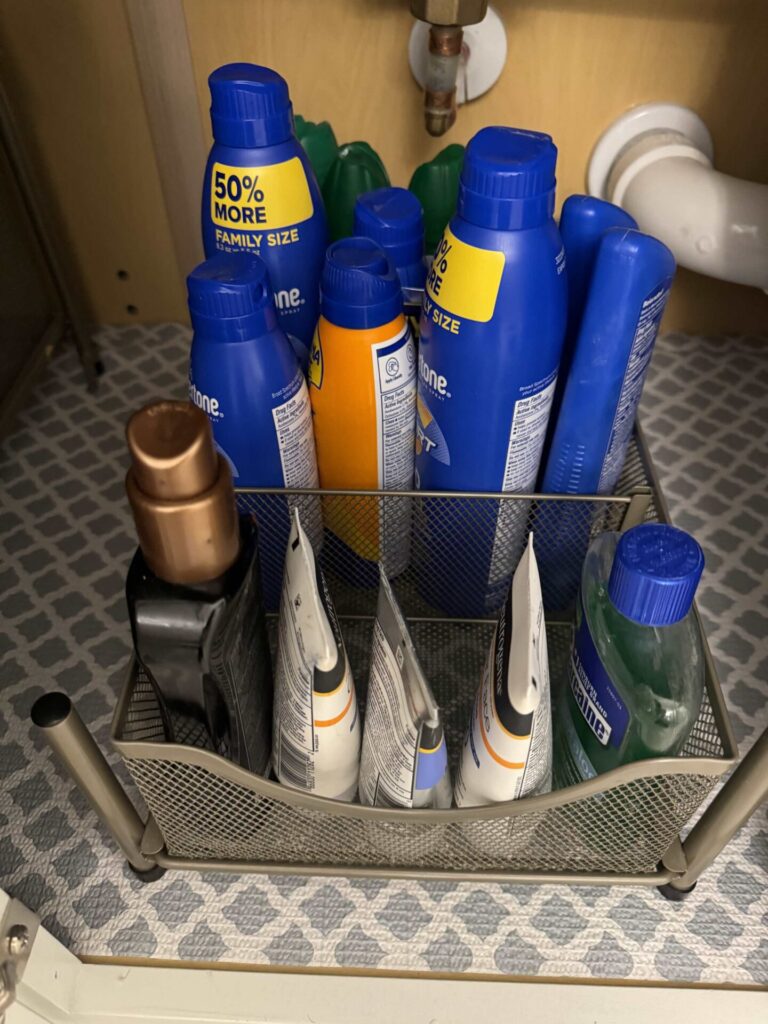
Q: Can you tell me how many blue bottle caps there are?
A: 6